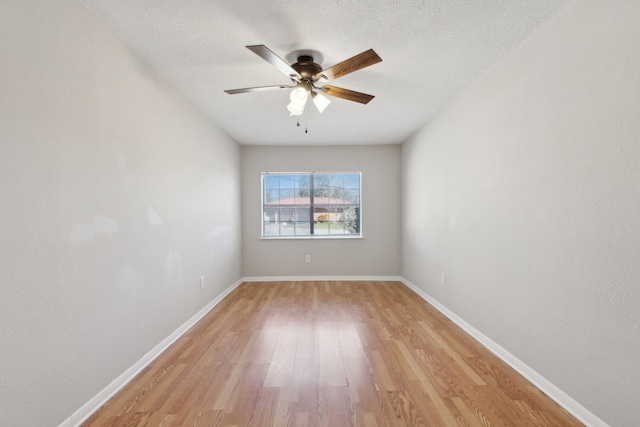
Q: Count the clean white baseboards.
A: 3